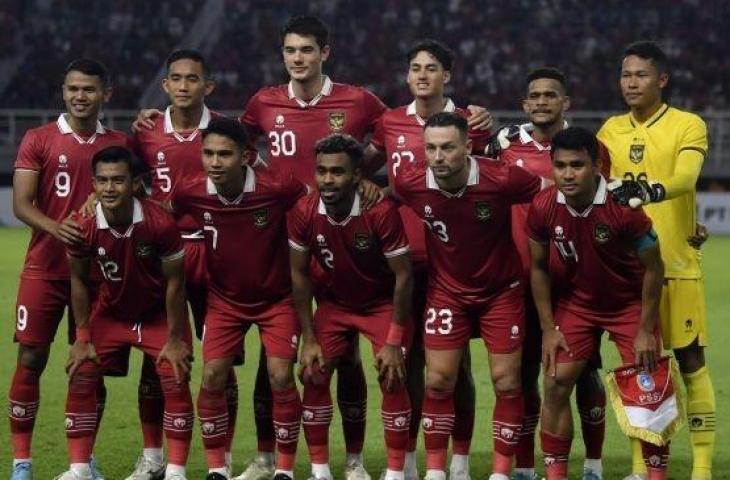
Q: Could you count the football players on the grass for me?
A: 11